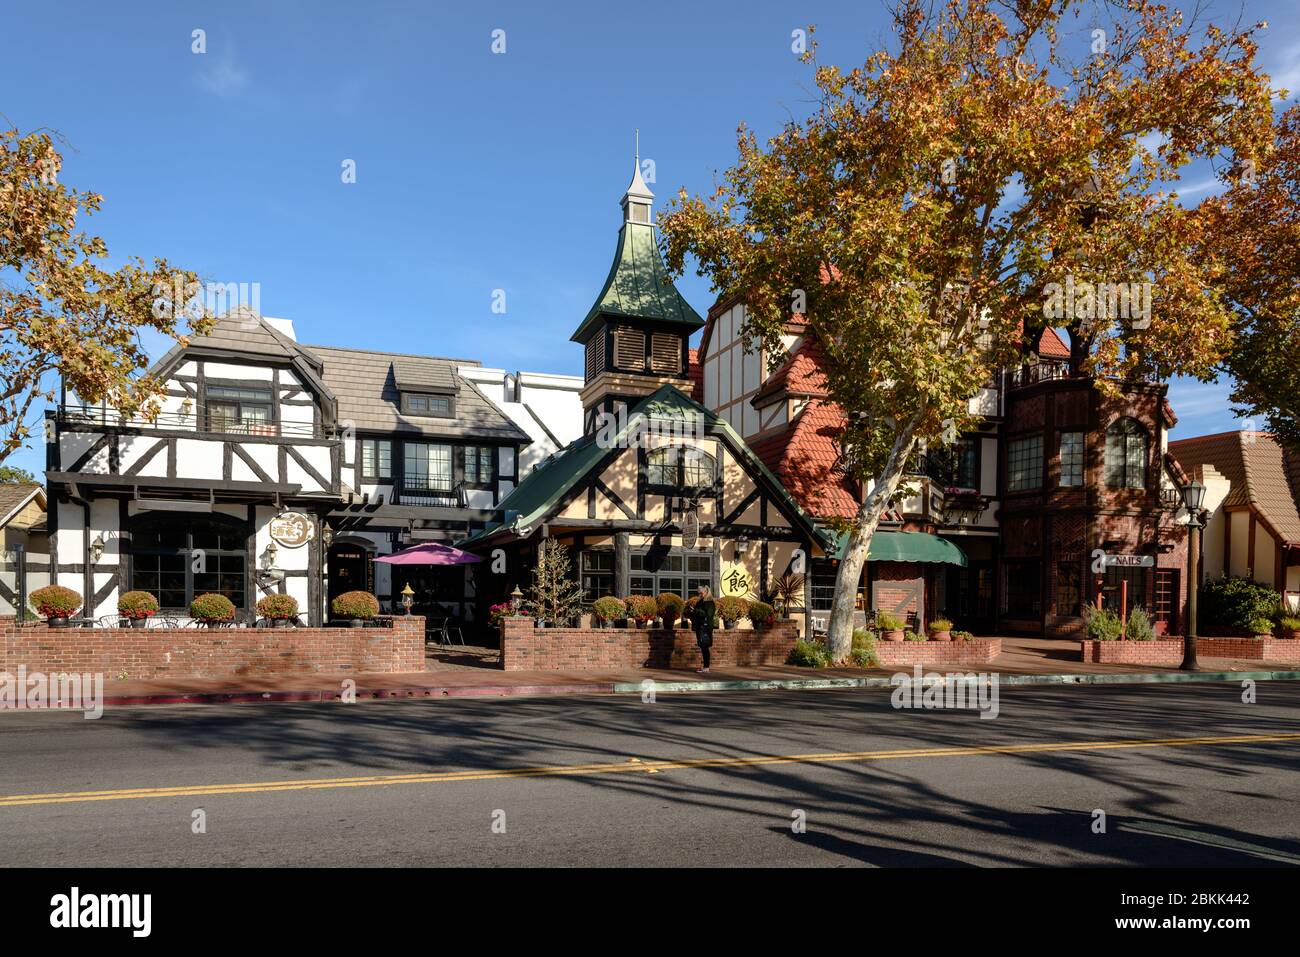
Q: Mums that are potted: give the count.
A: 11